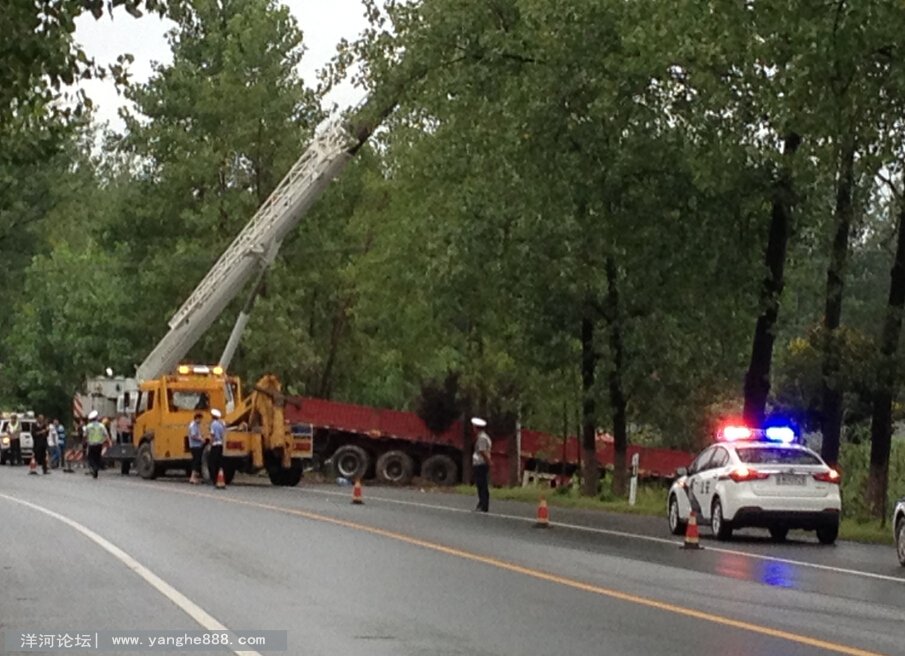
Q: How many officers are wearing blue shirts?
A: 2